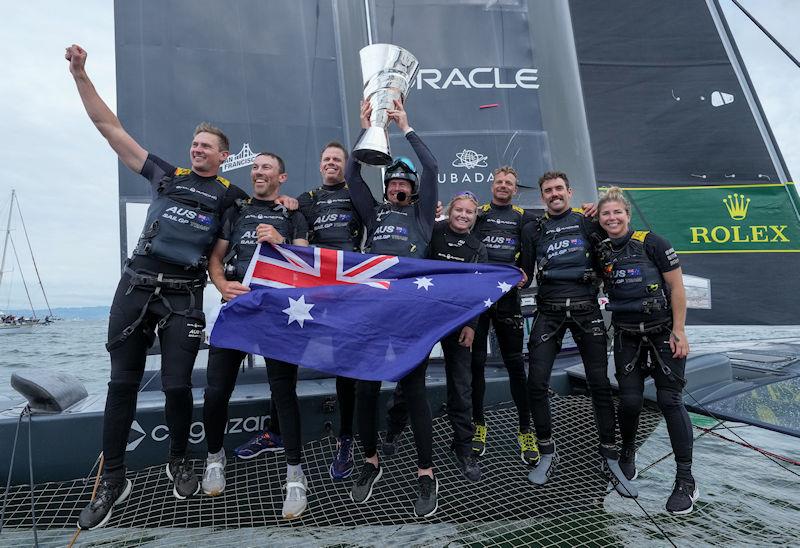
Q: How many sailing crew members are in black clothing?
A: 8